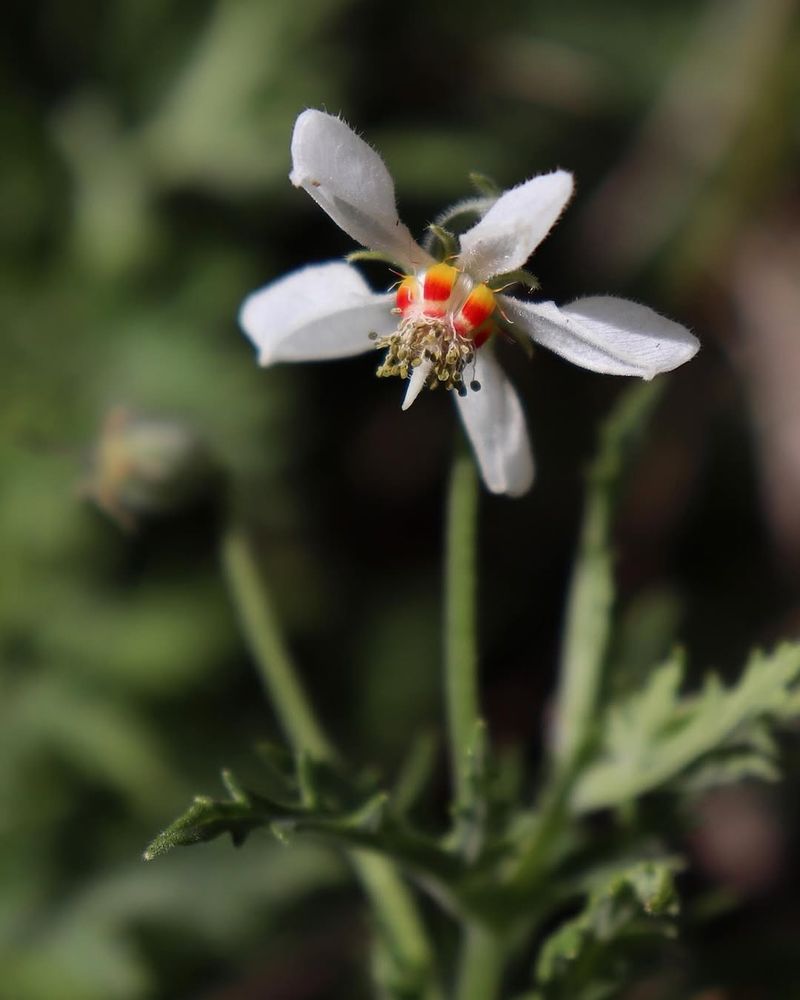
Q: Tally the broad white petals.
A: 5